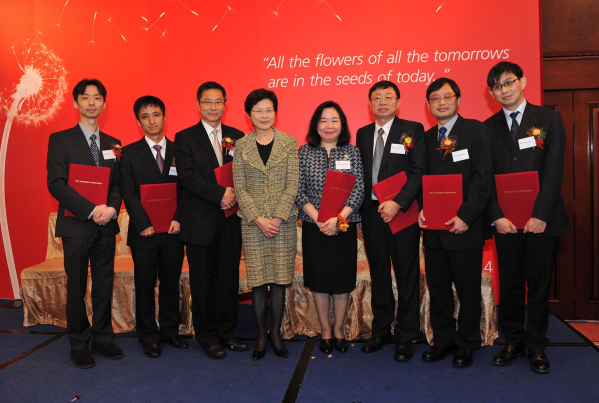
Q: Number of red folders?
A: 7